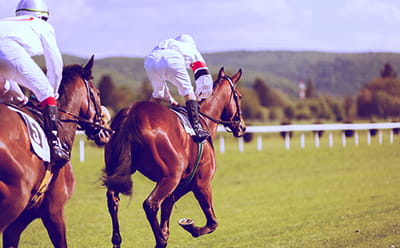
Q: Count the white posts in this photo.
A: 13